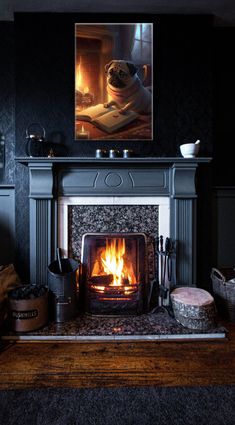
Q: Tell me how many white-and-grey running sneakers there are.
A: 0